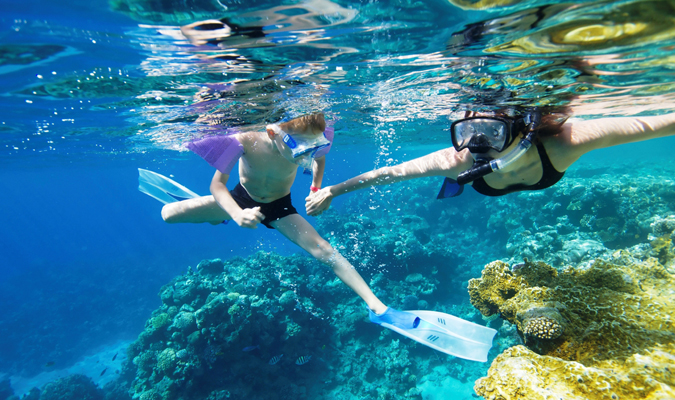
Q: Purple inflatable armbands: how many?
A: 2